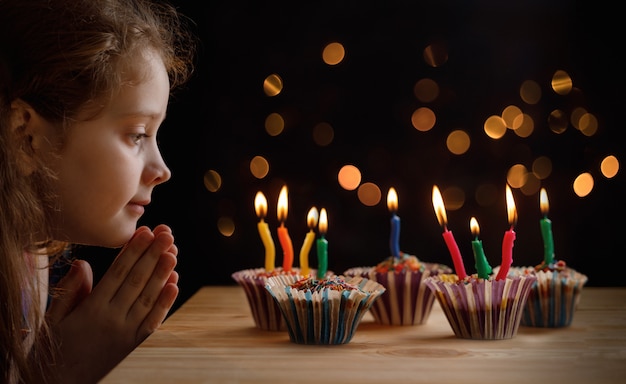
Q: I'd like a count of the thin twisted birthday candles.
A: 9